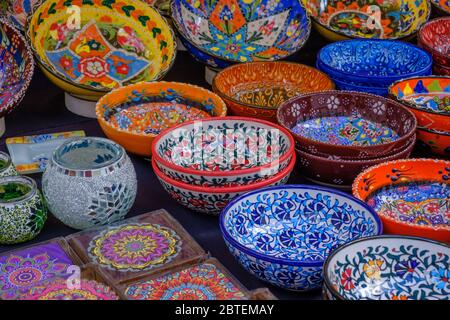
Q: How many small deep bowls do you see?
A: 3